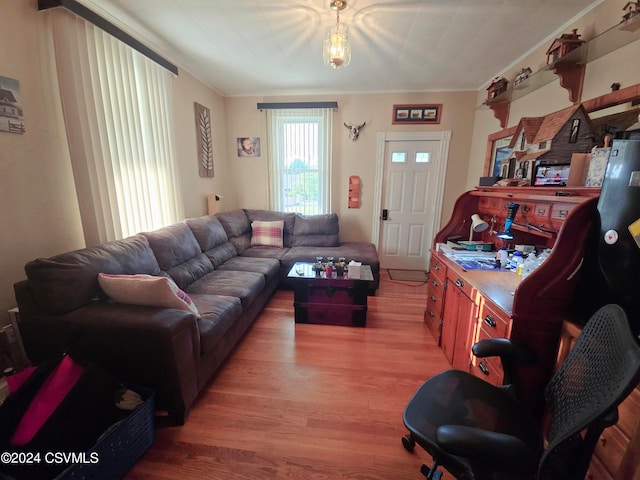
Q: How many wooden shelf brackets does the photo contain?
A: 2